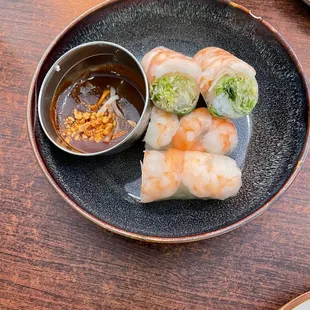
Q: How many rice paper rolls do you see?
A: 4